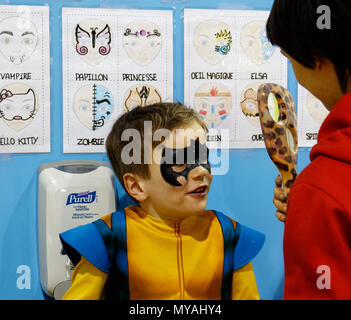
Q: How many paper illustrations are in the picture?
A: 11